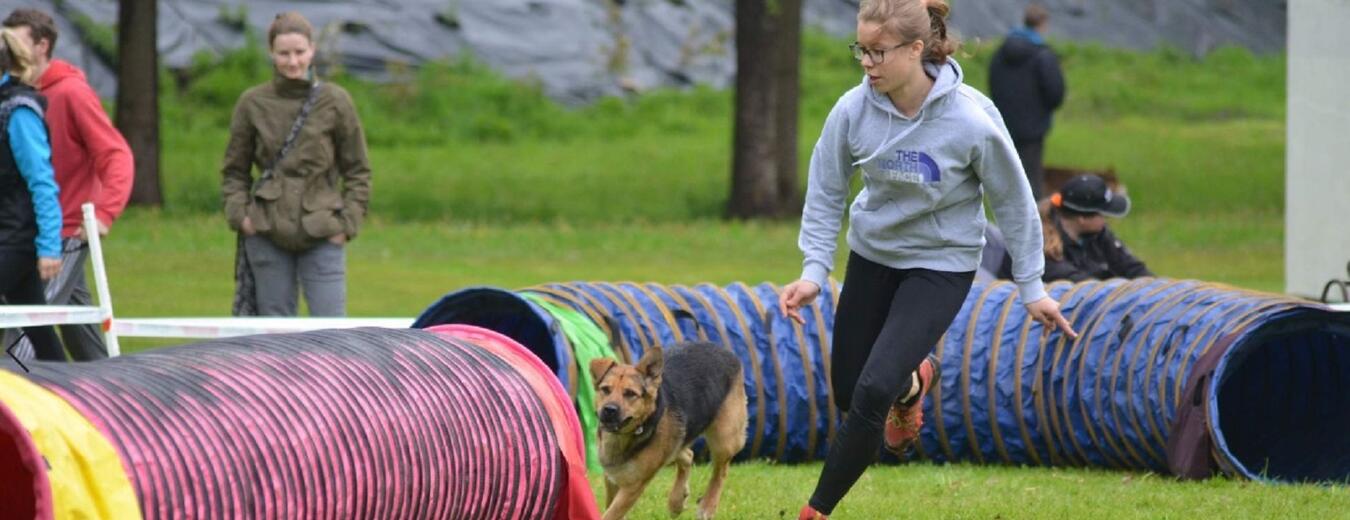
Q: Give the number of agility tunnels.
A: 2